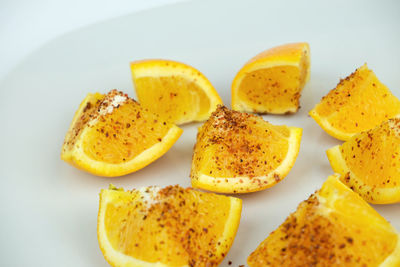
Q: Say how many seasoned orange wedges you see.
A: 8